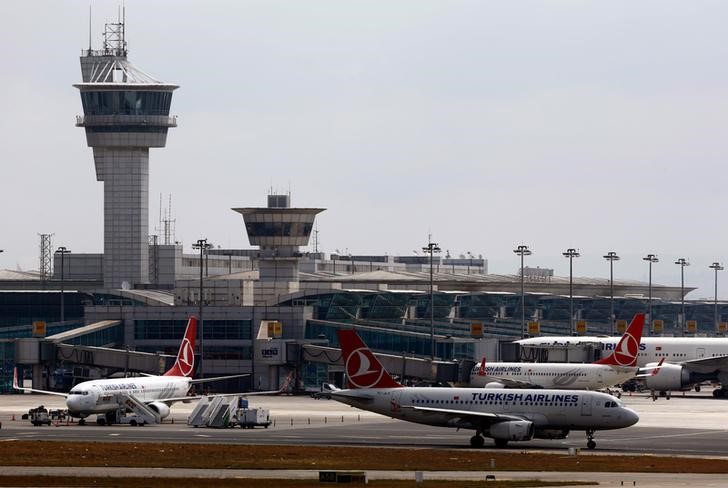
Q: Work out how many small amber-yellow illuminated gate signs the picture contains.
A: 9